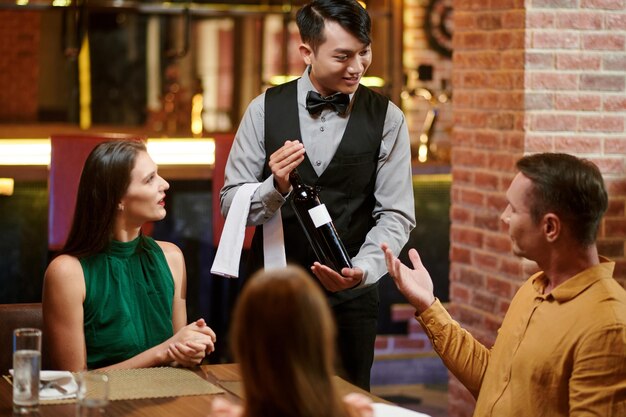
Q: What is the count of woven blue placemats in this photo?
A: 0